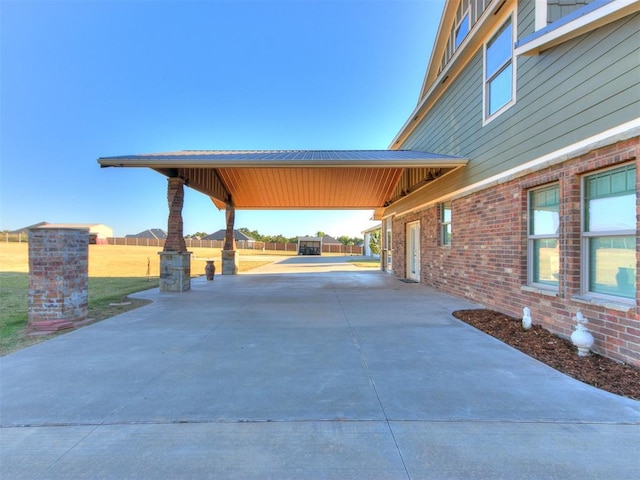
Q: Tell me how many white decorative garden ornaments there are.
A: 2